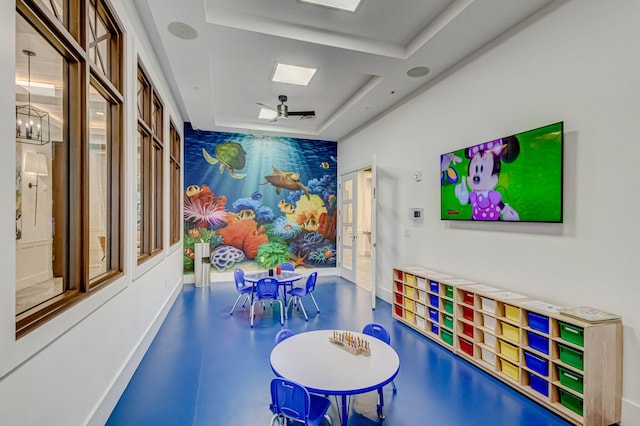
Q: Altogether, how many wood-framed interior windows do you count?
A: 3